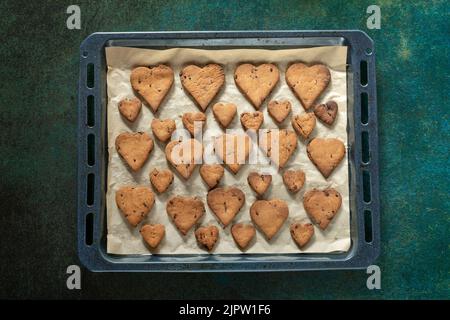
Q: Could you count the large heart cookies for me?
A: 14